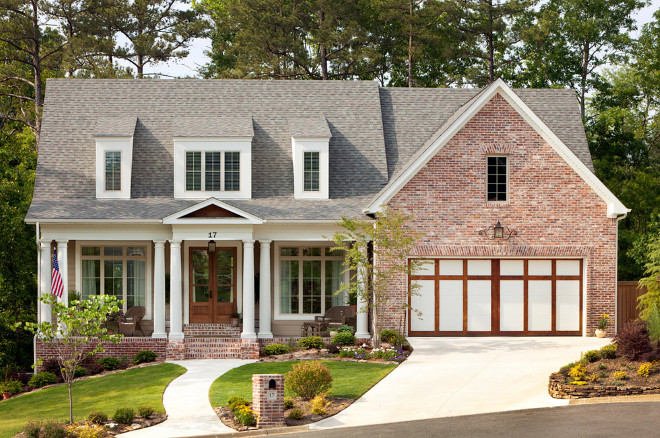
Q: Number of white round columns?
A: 7